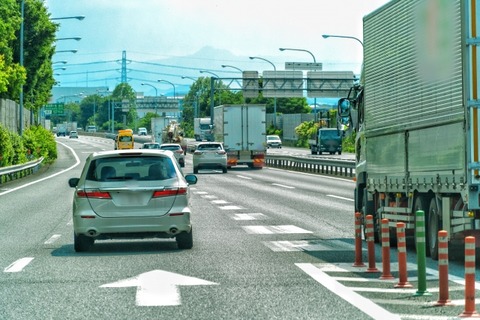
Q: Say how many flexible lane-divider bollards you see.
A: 7